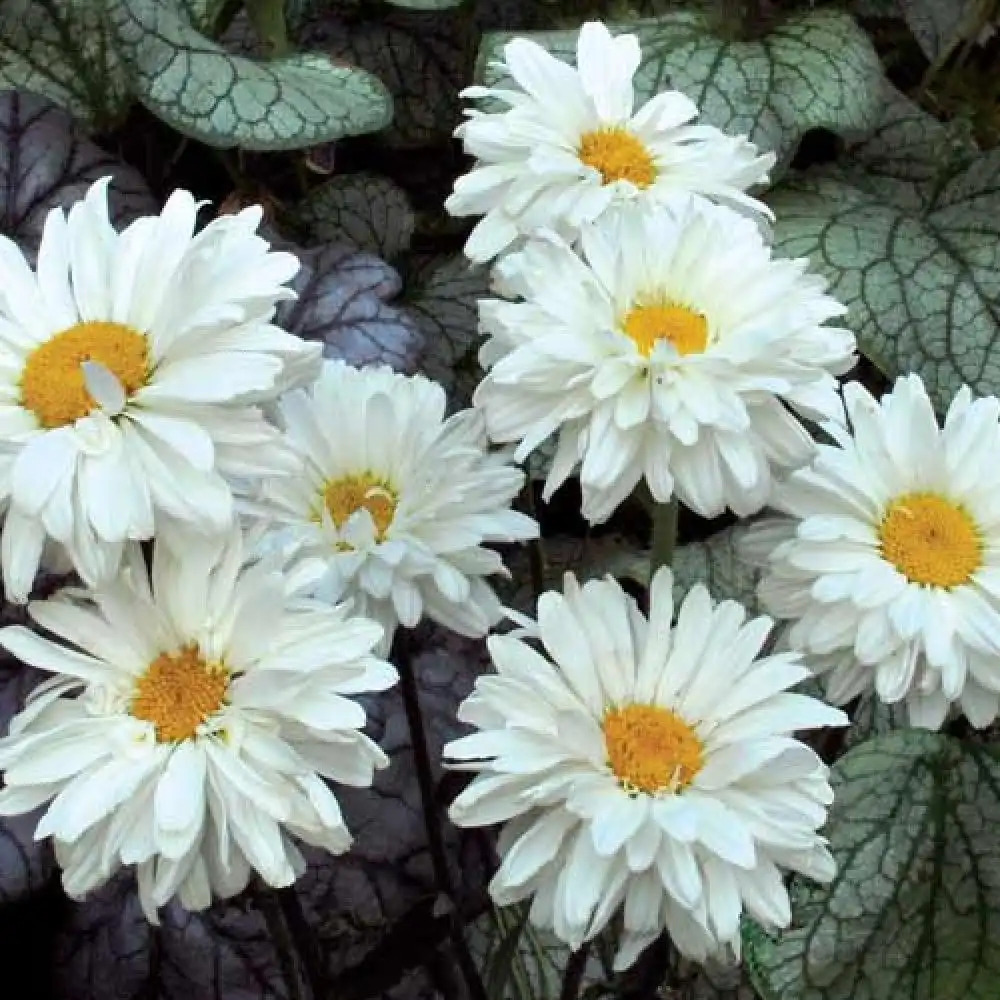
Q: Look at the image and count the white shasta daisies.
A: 7